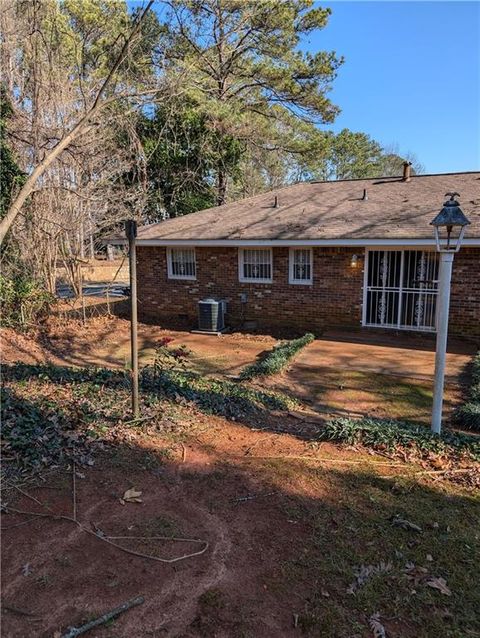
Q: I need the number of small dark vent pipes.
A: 2